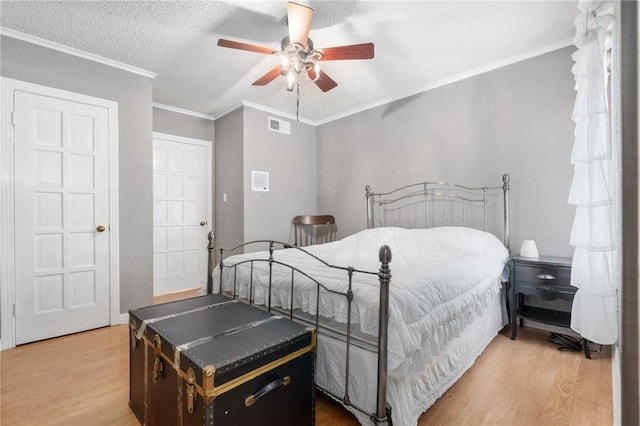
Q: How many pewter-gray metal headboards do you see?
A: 1